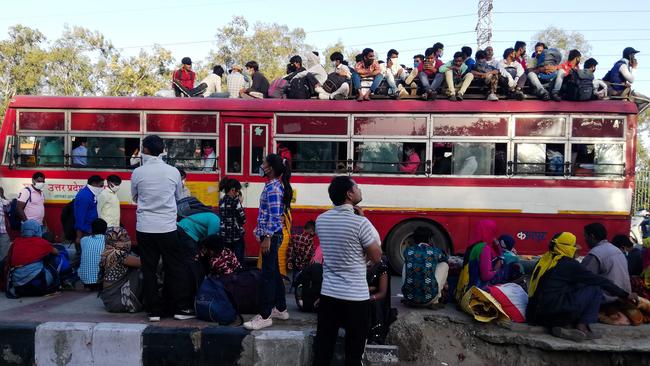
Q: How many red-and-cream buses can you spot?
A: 1